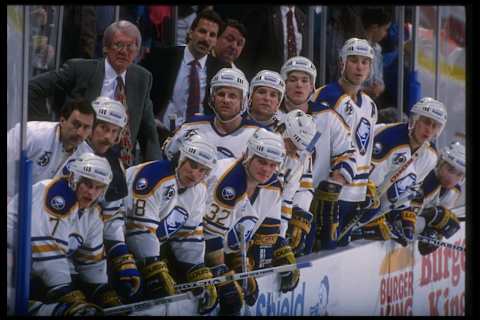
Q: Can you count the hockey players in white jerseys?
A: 11